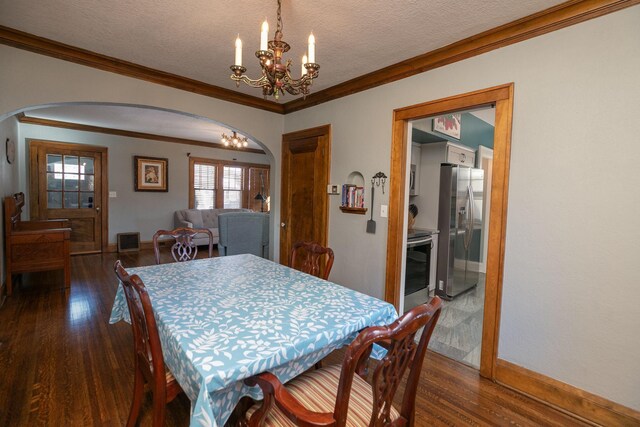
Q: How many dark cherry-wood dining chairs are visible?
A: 4